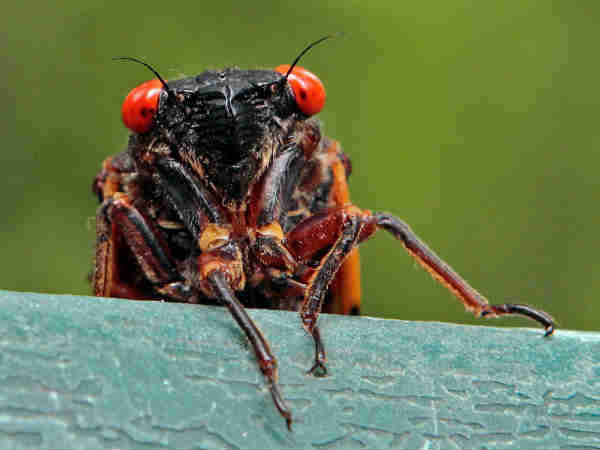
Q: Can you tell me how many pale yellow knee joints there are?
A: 2